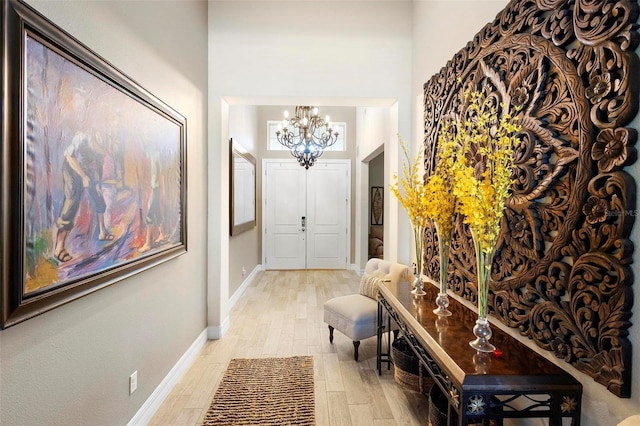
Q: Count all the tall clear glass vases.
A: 3